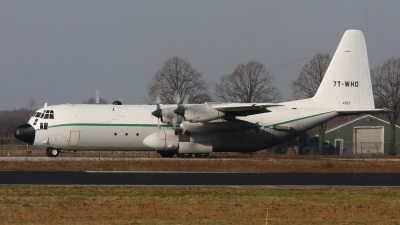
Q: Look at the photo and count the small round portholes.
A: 3